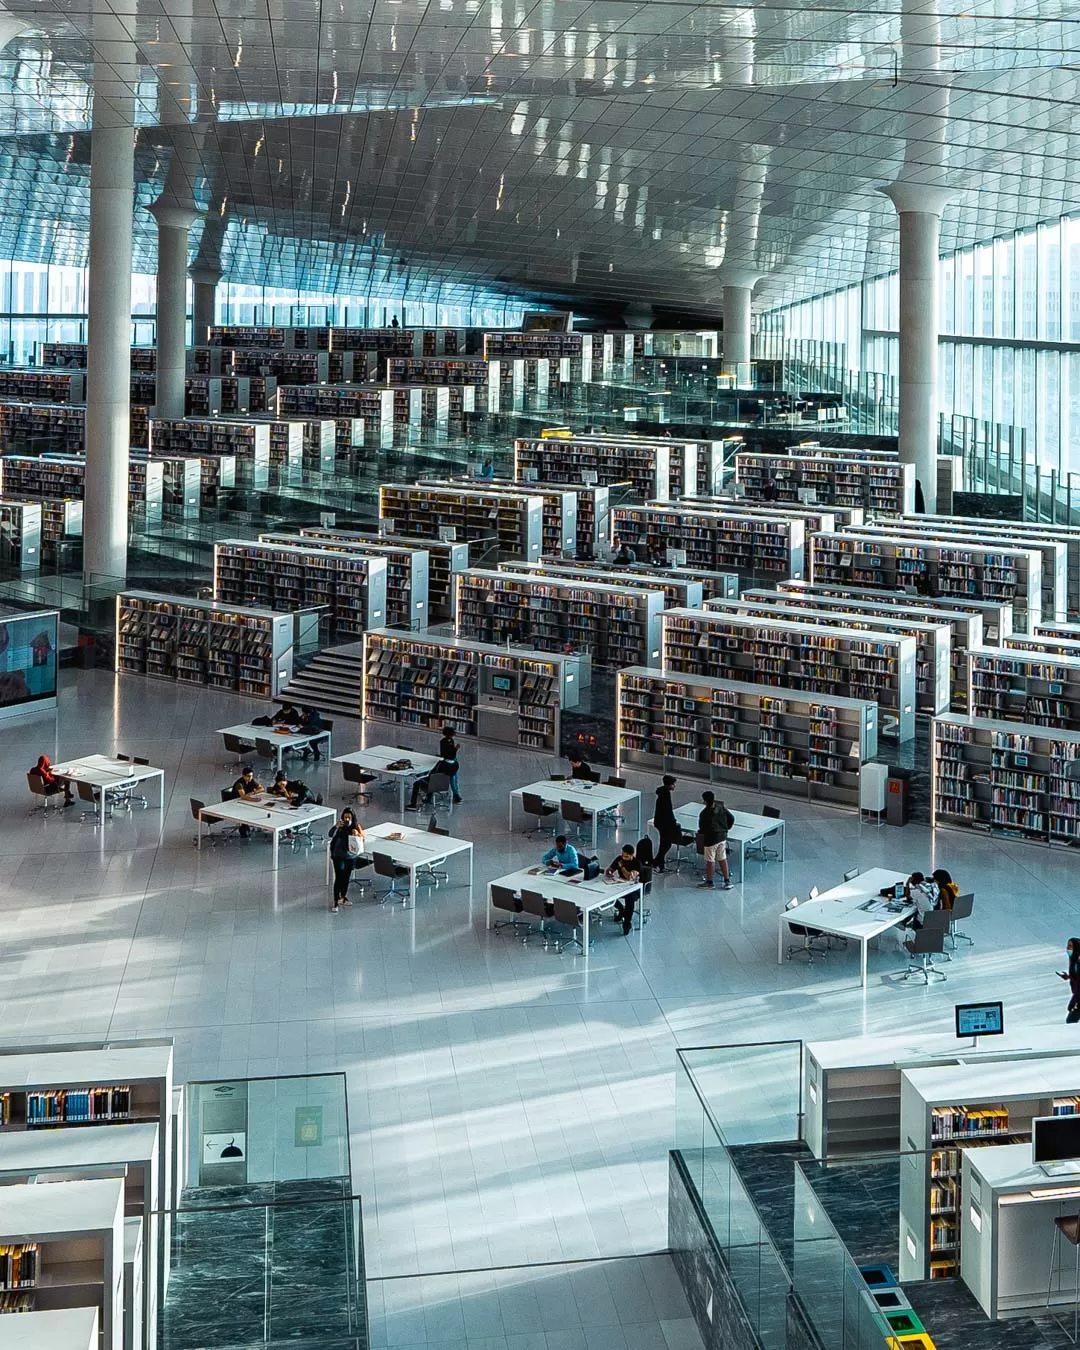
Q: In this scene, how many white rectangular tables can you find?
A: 9